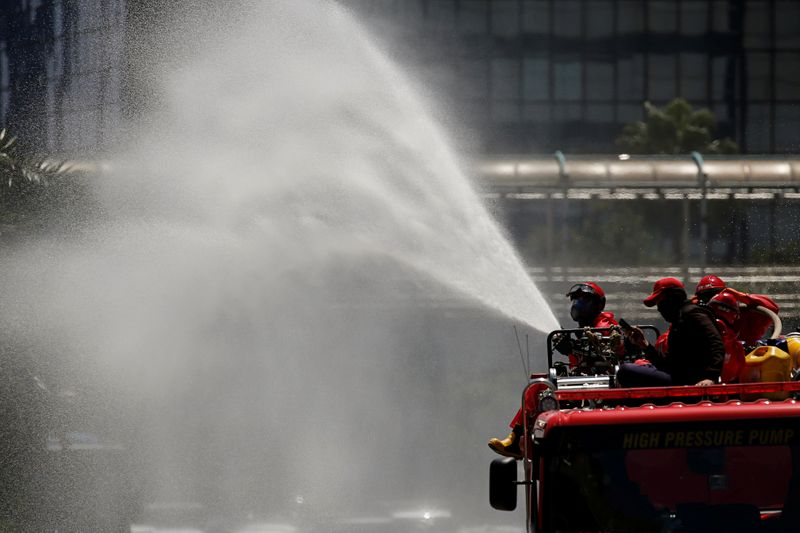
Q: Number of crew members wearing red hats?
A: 4